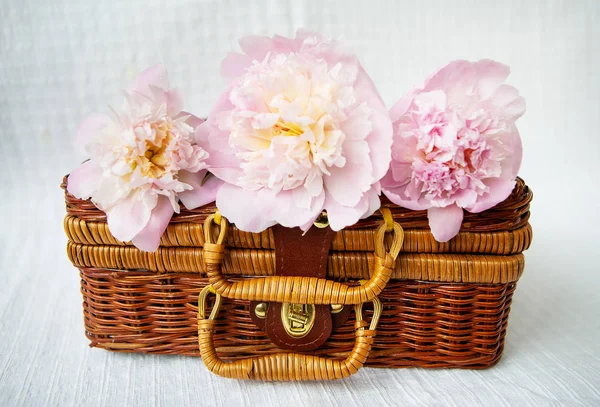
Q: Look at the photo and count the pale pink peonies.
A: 3